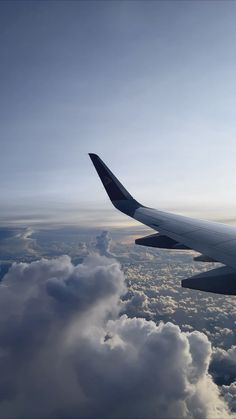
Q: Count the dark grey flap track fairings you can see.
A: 3